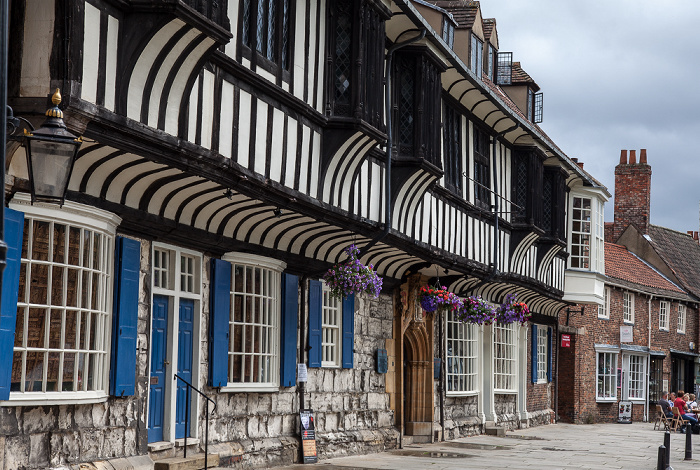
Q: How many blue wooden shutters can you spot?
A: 8